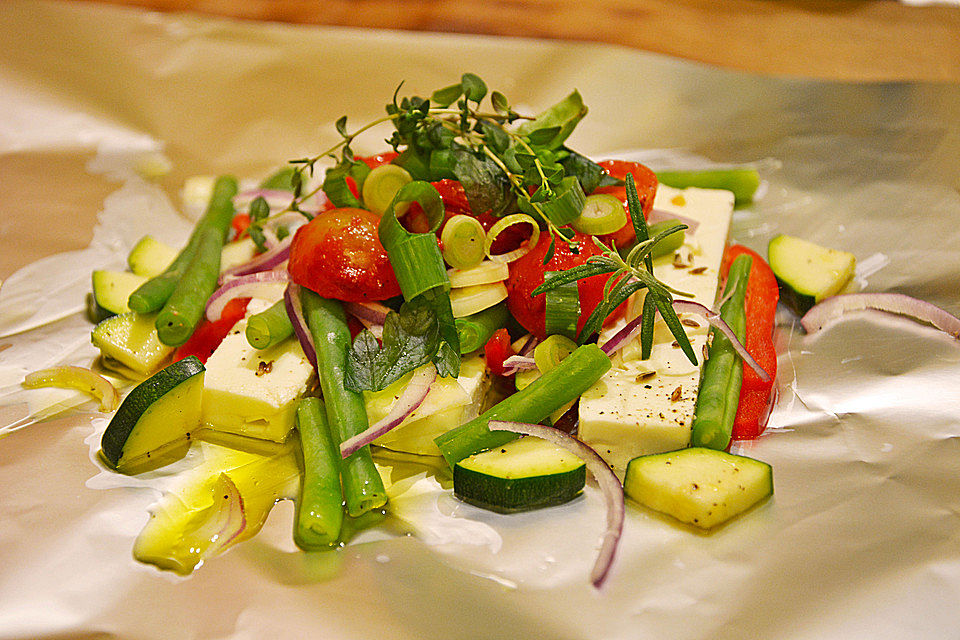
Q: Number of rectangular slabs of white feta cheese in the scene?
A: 3